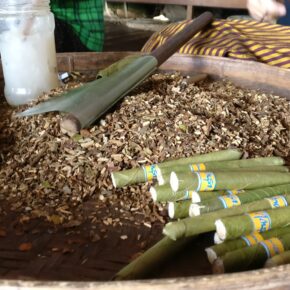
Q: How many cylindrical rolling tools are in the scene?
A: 1